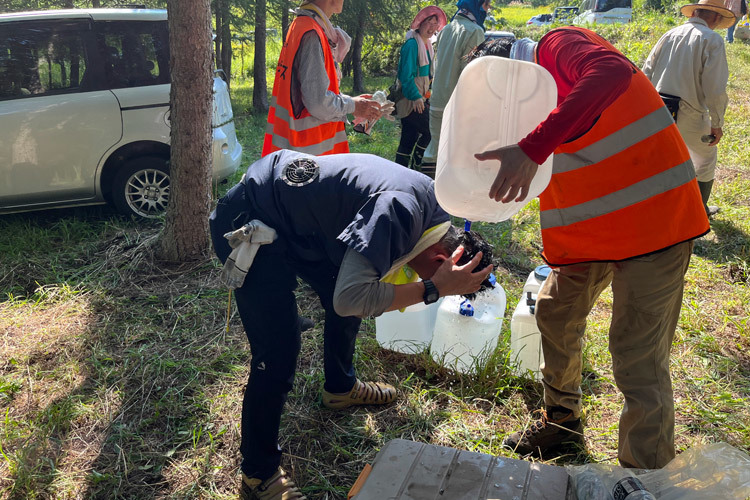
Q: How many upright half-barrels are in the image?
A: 0